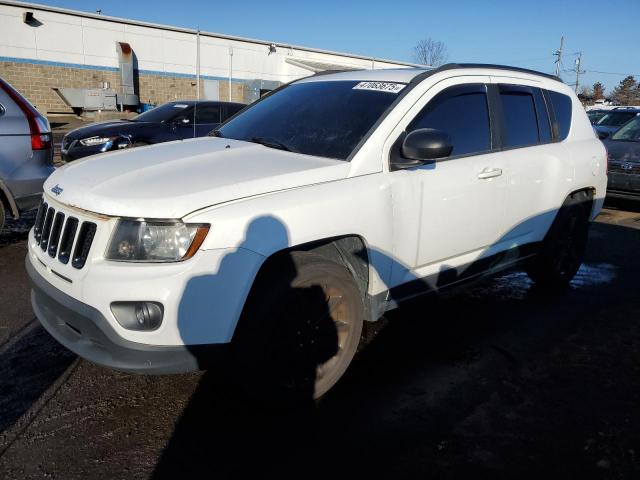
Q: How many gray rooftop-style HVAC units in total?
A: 1